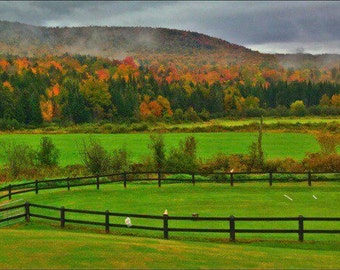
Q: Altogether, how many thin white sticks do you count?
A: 2